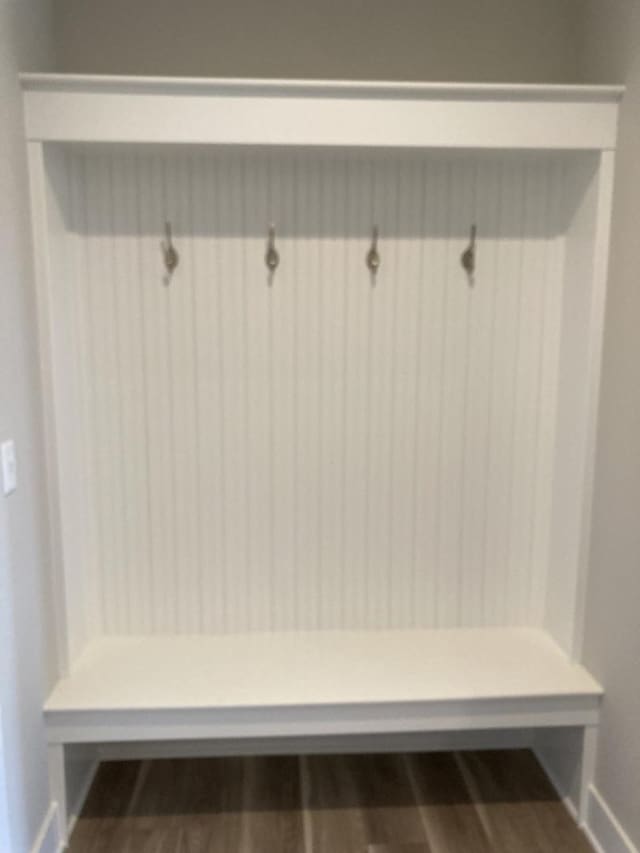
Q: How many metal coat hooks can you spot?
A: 4